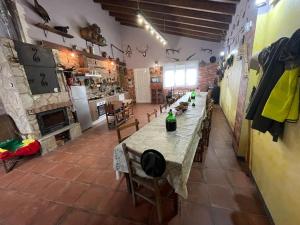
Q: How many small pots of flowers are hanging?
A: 0